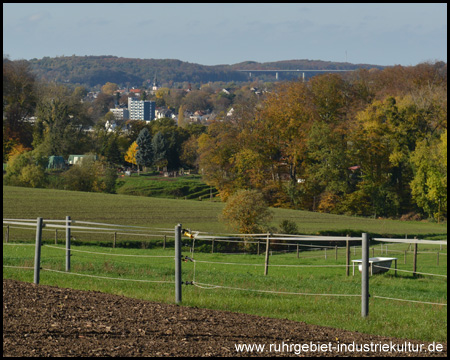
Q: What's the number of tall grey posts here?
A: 4